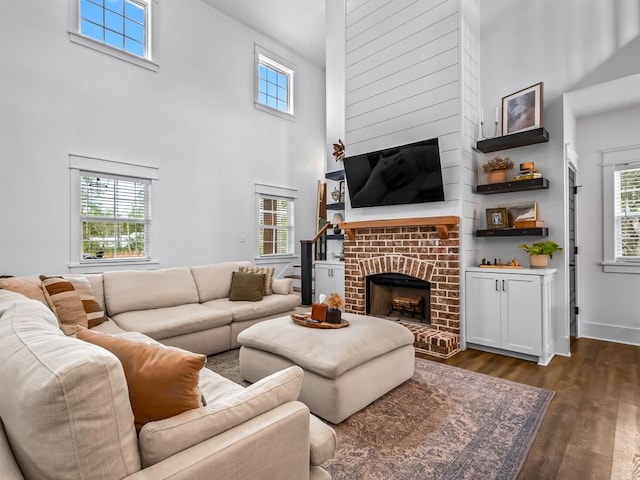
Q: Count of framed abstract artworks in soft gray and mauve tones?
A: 1